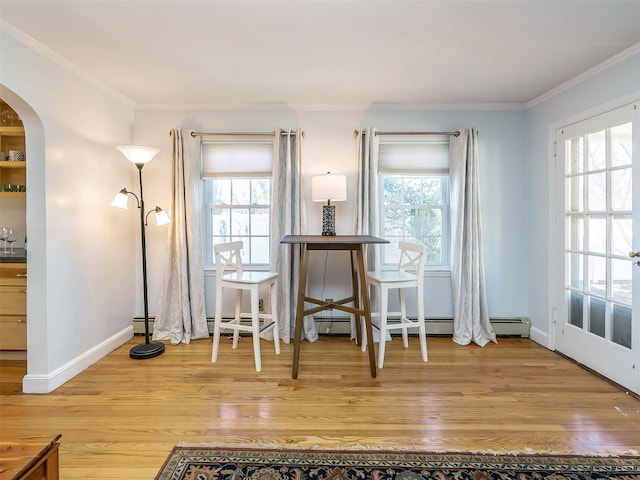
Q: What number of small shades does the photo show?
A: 2